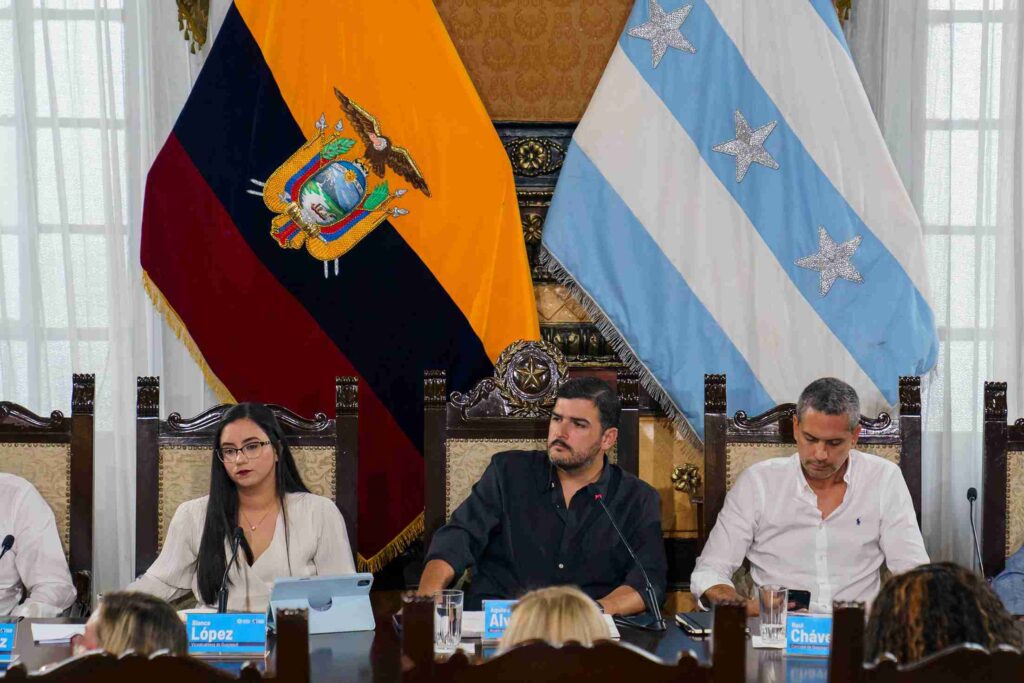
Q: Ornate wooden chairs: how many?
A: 8